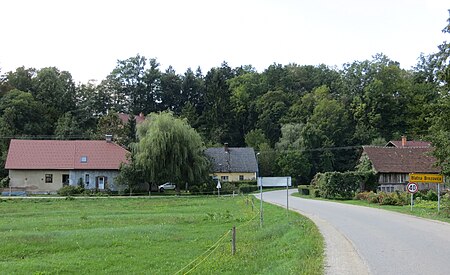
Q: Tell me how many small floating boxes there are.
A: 0